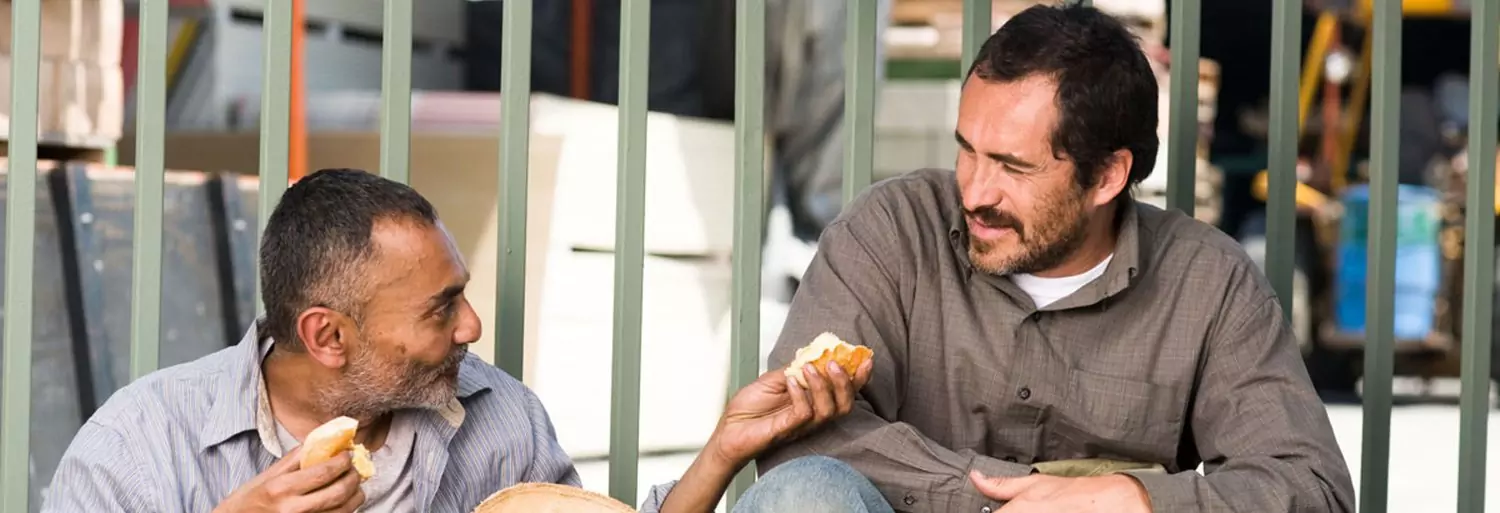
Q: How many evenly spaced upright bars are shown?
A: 14